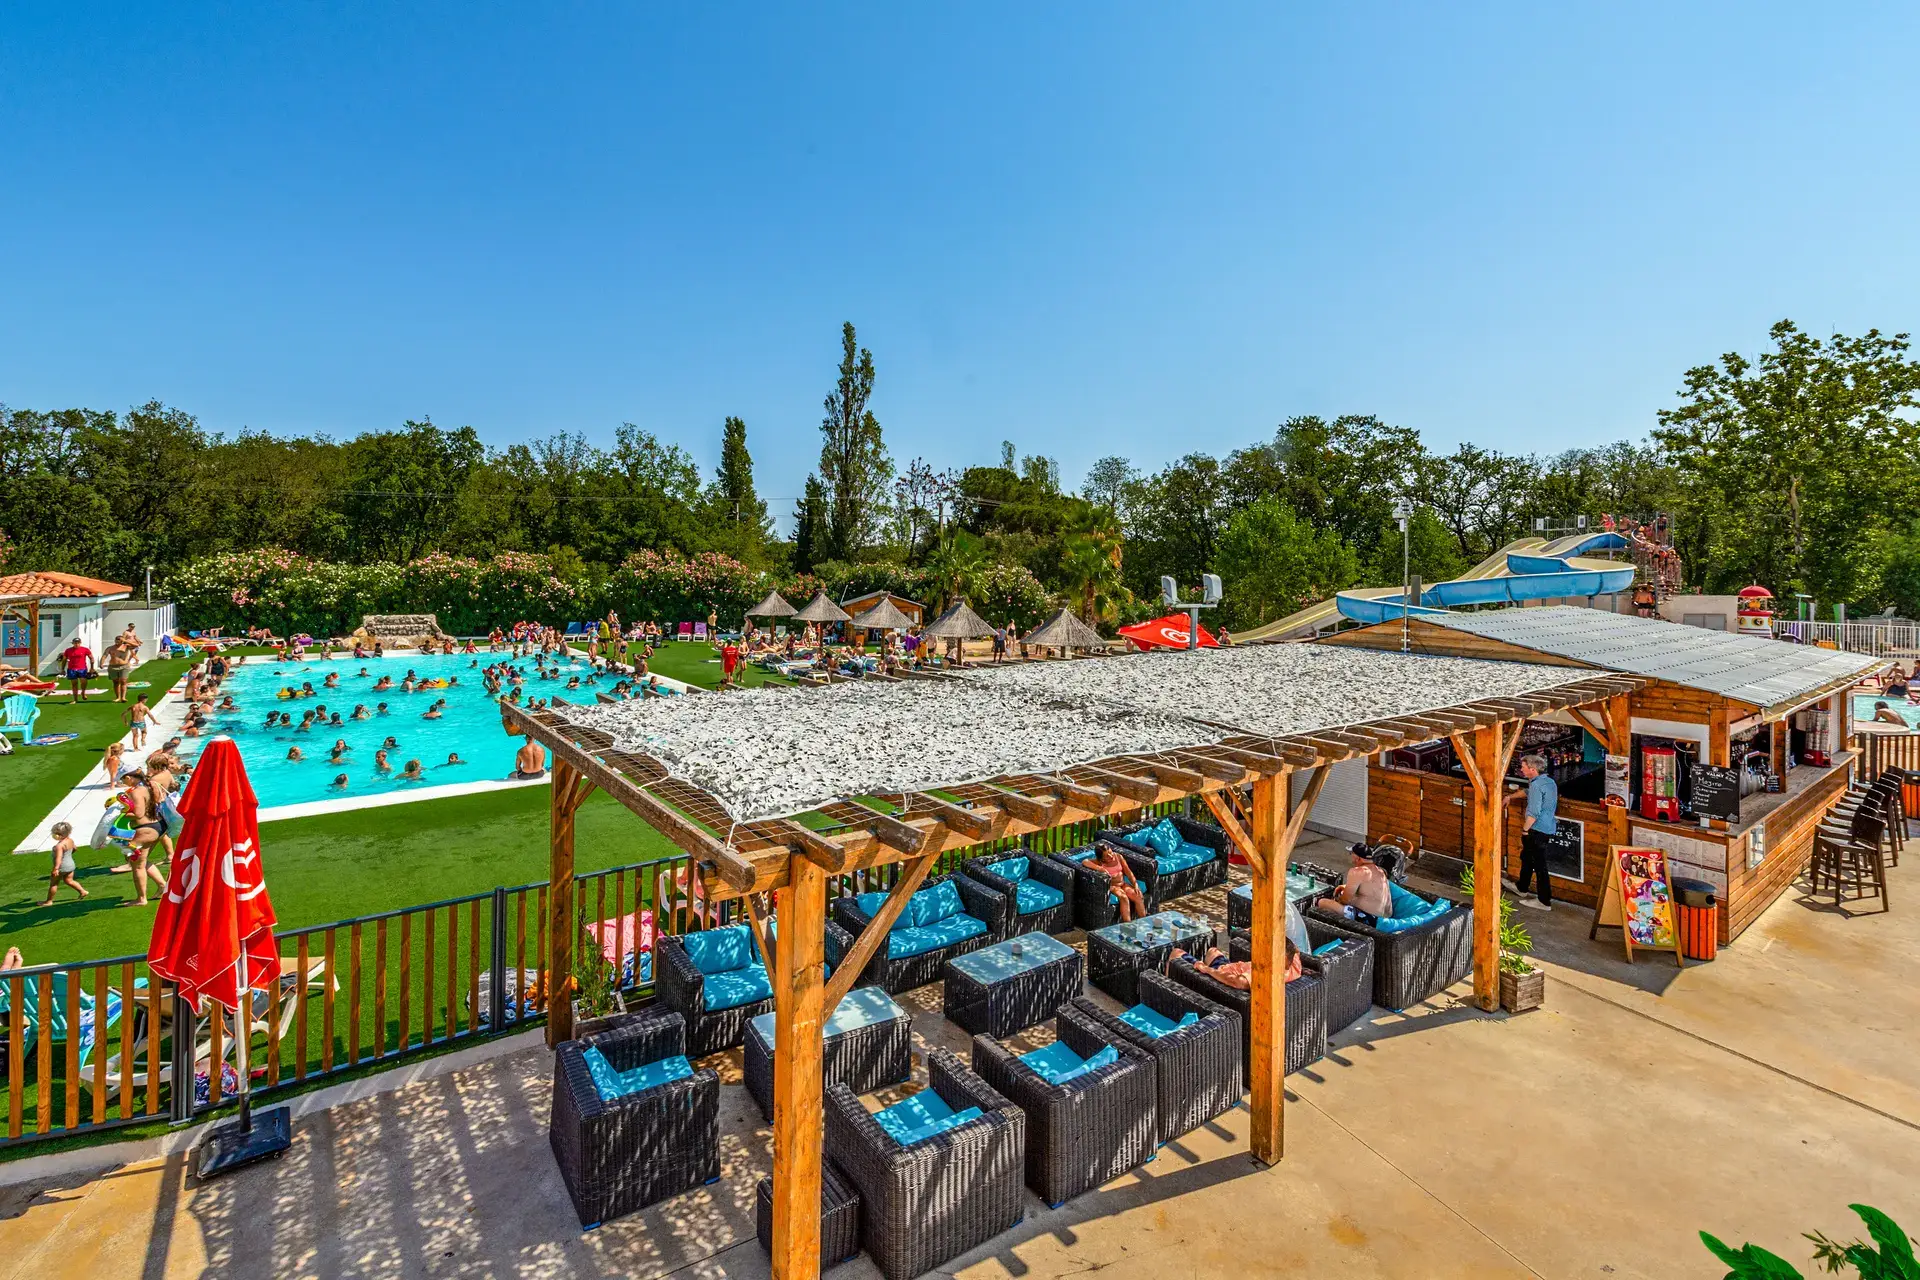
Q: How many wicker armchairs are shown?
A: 8